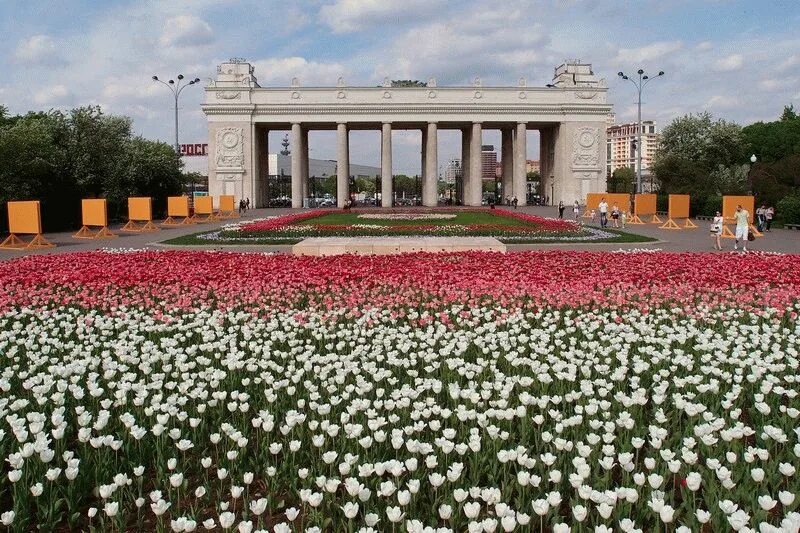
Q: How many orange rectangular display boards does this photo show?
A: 11